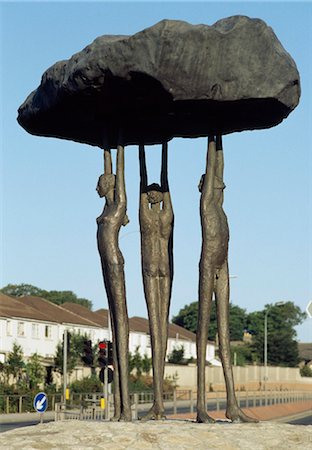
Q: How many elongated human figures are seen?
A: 3